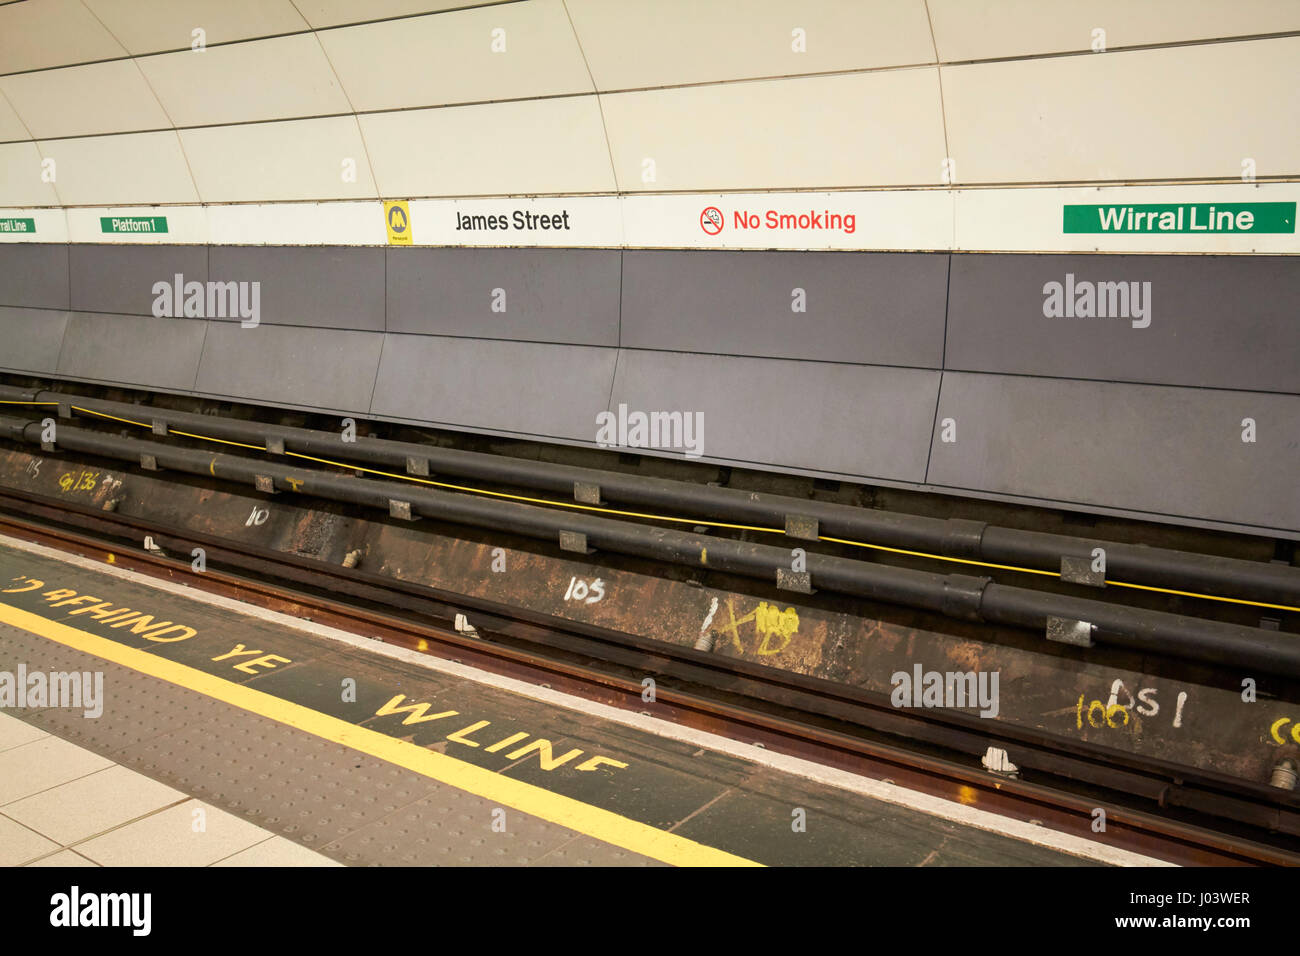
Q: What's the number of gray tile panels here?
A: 12